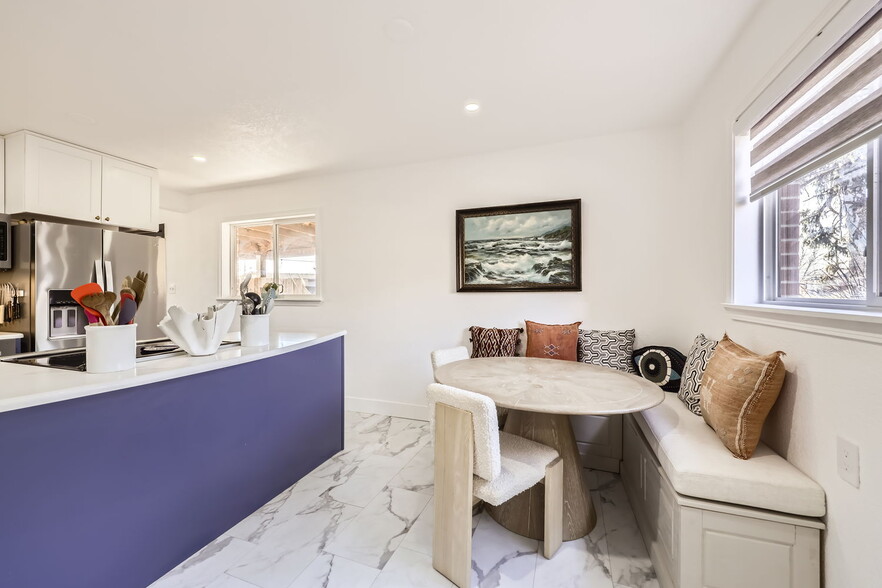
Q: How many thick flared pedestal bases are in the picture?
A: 1